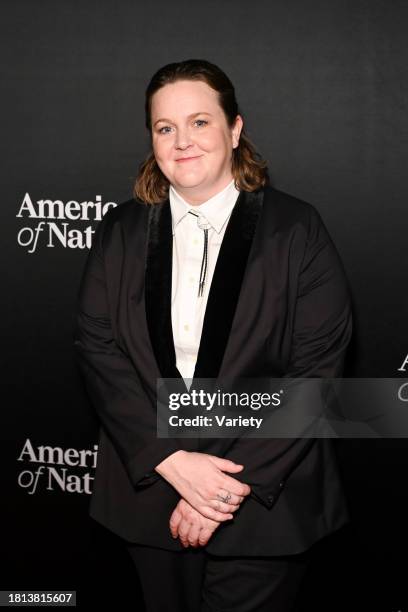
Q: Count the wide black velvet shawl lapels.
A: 2